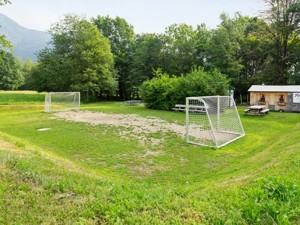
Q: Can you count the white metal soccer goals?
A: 2